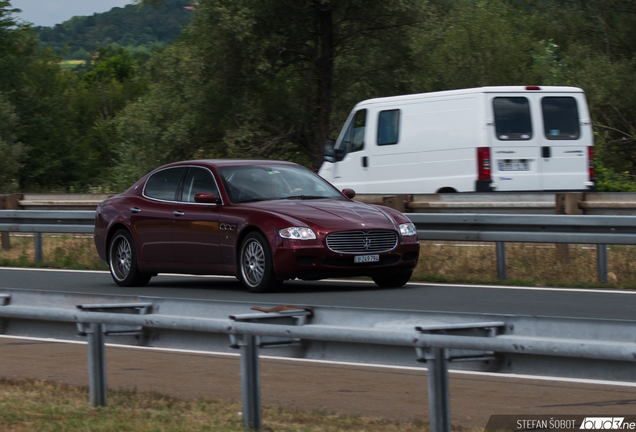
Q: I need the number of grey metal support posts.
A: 6